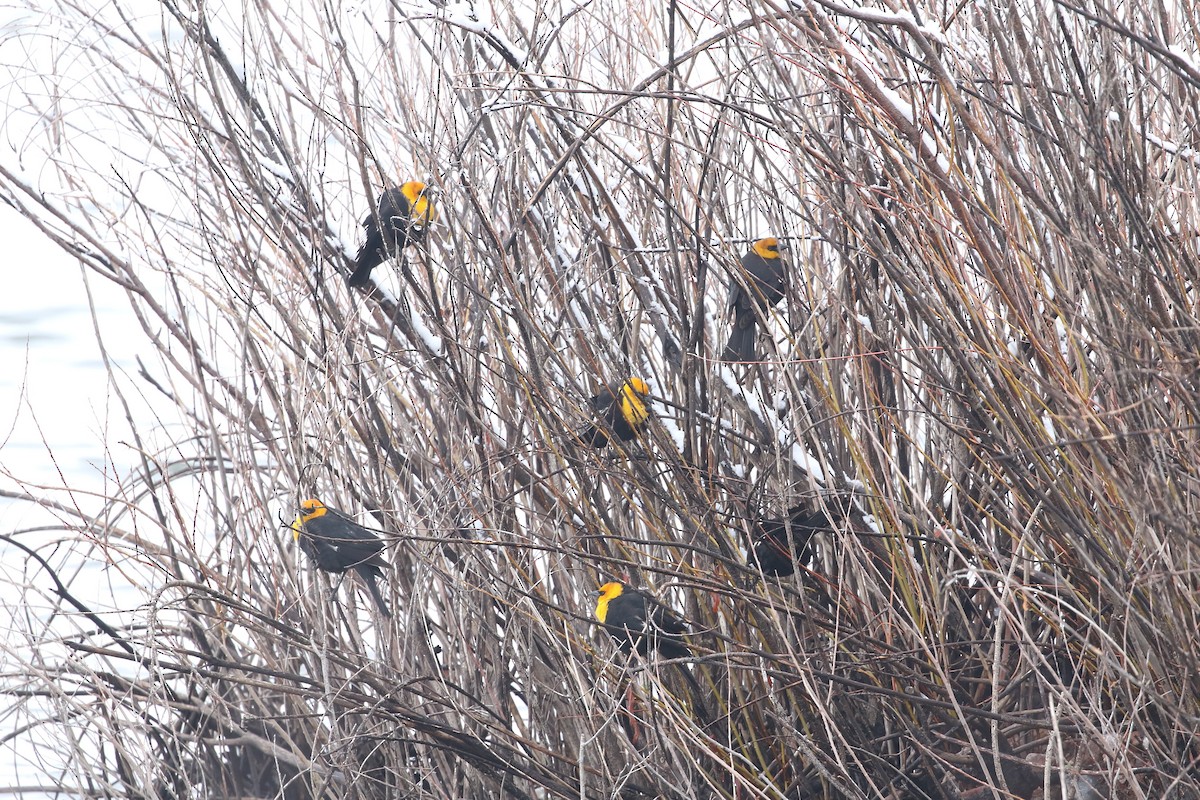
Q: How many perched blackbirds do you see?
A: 6